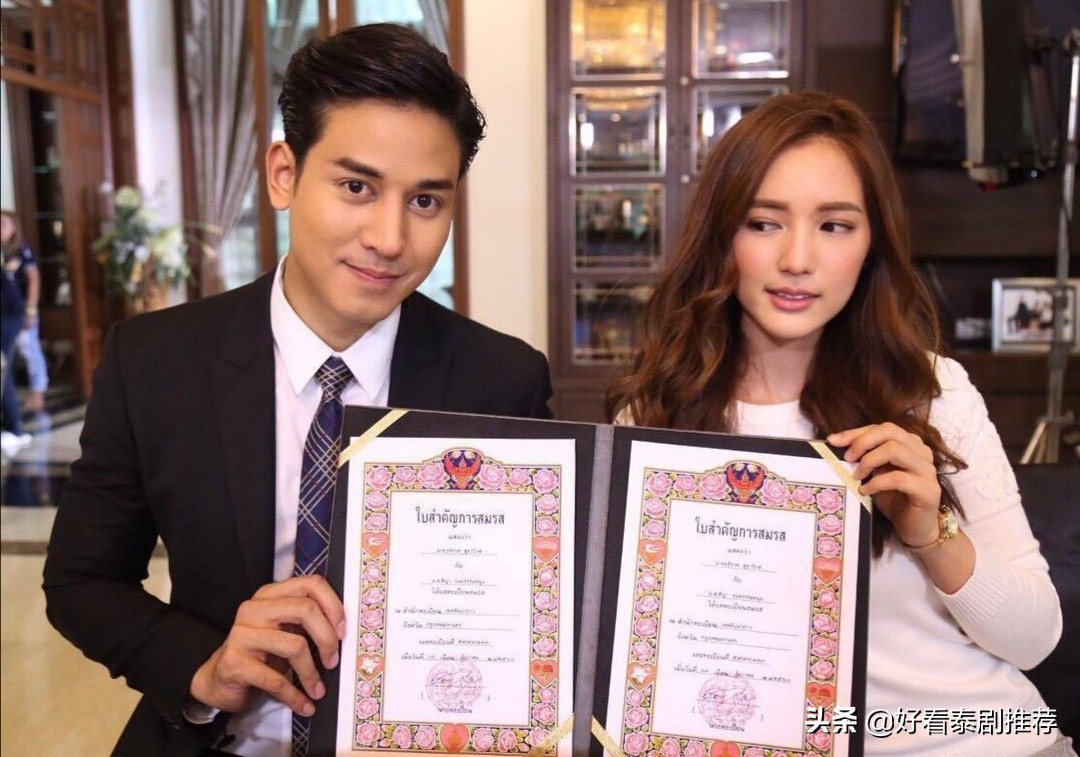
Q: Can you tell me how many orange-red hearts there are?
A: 10